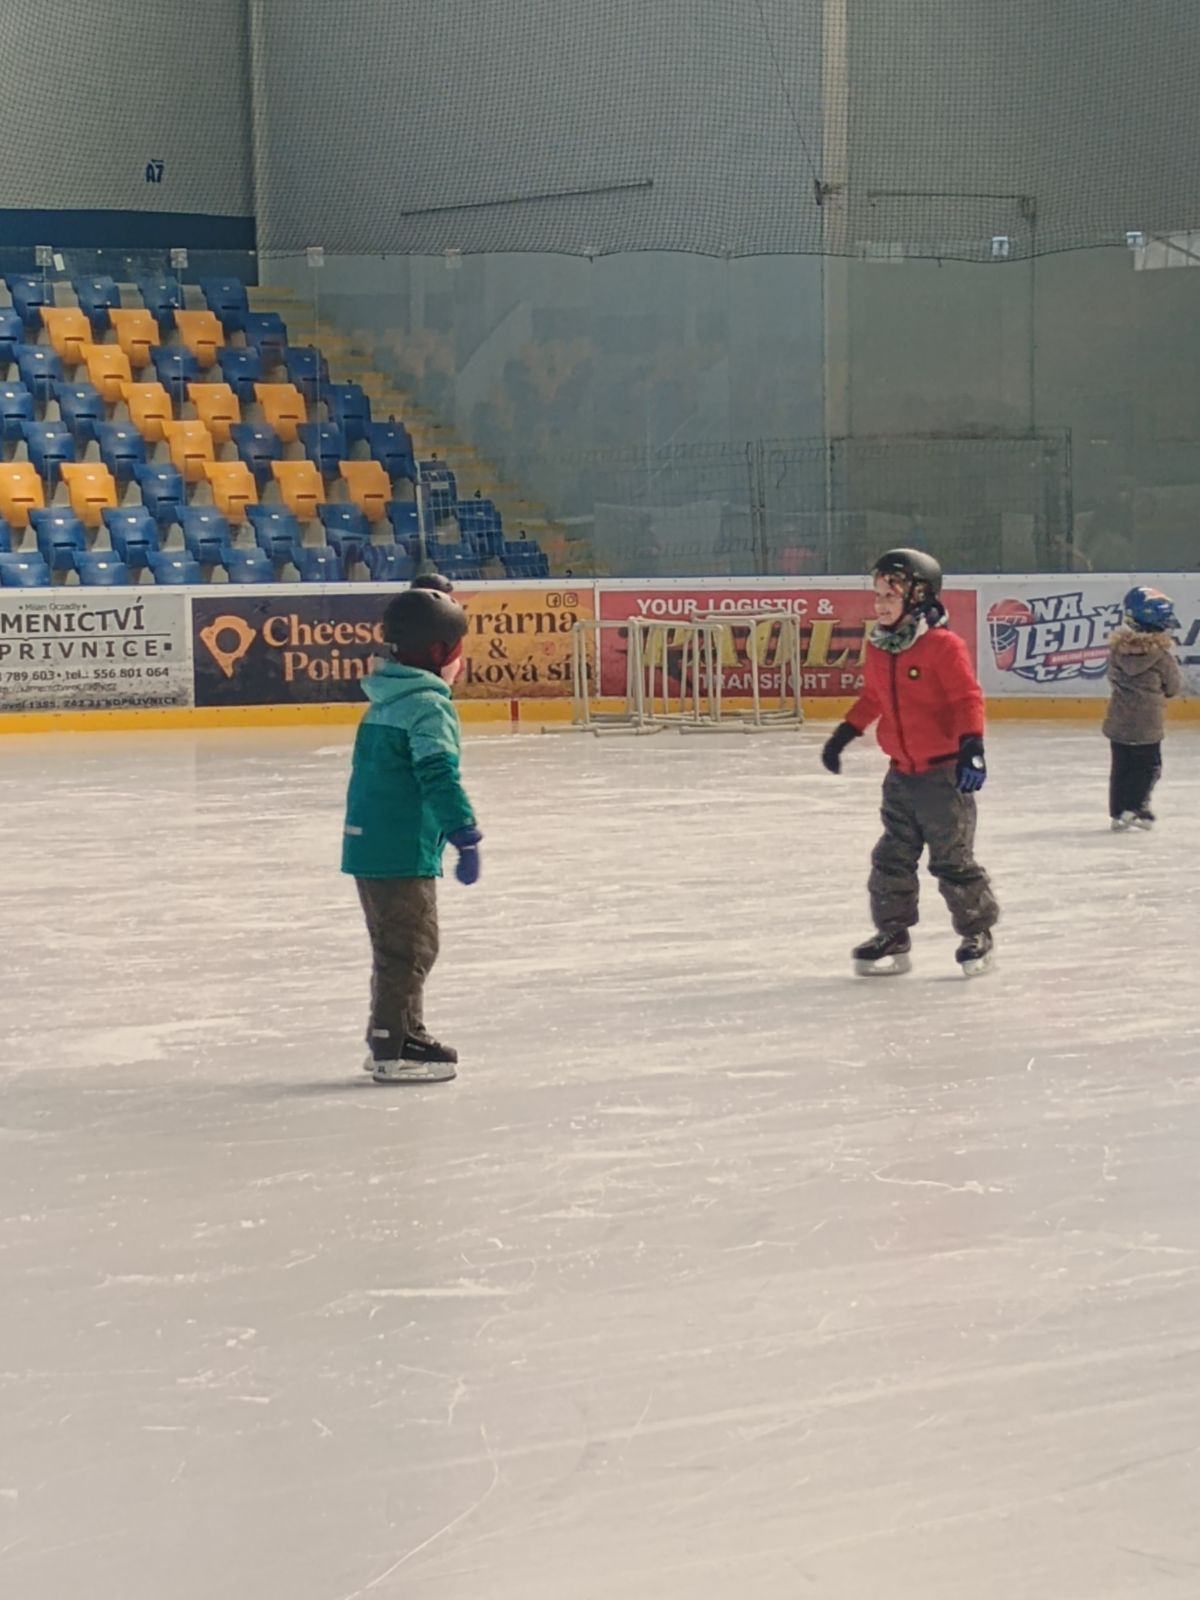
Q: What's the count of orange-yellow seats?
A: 13